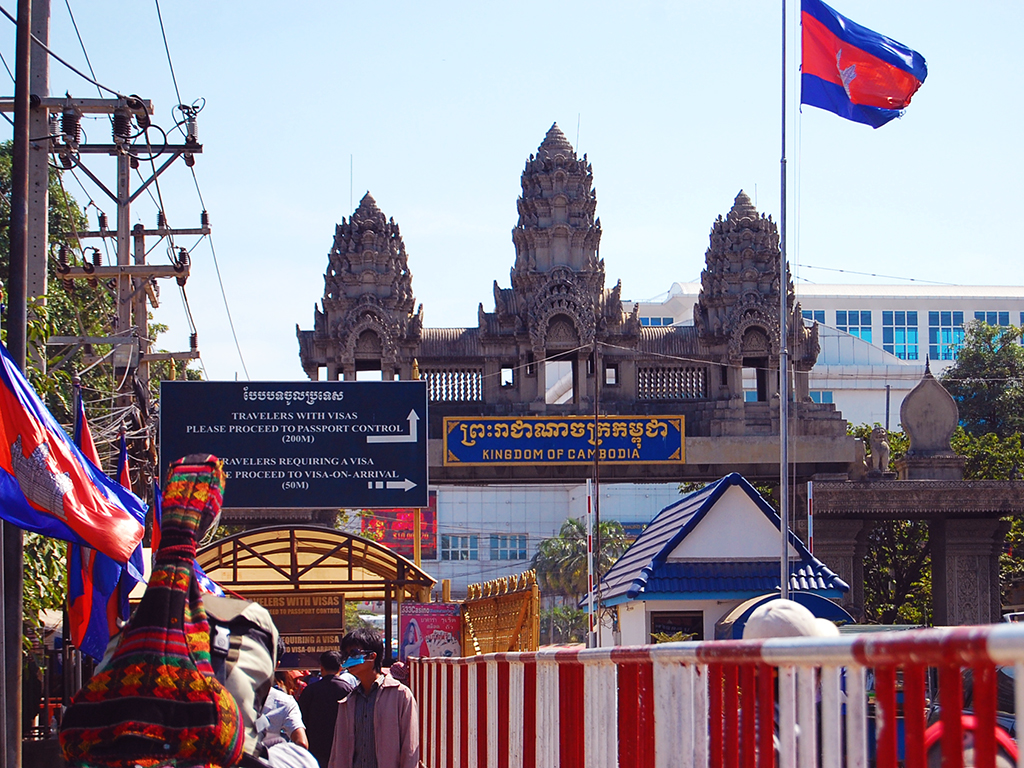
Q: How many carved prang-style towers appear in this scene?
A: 3